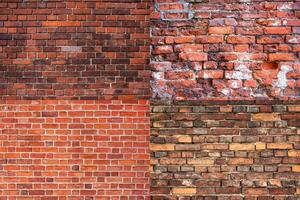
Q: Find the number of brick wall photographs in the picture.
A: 4